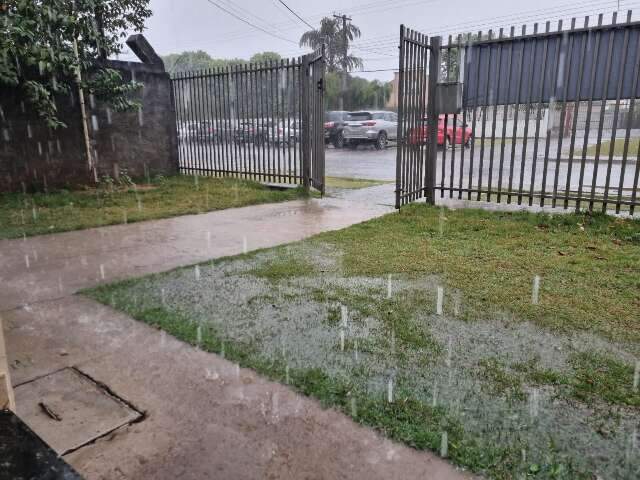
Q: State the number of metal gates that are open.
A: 2